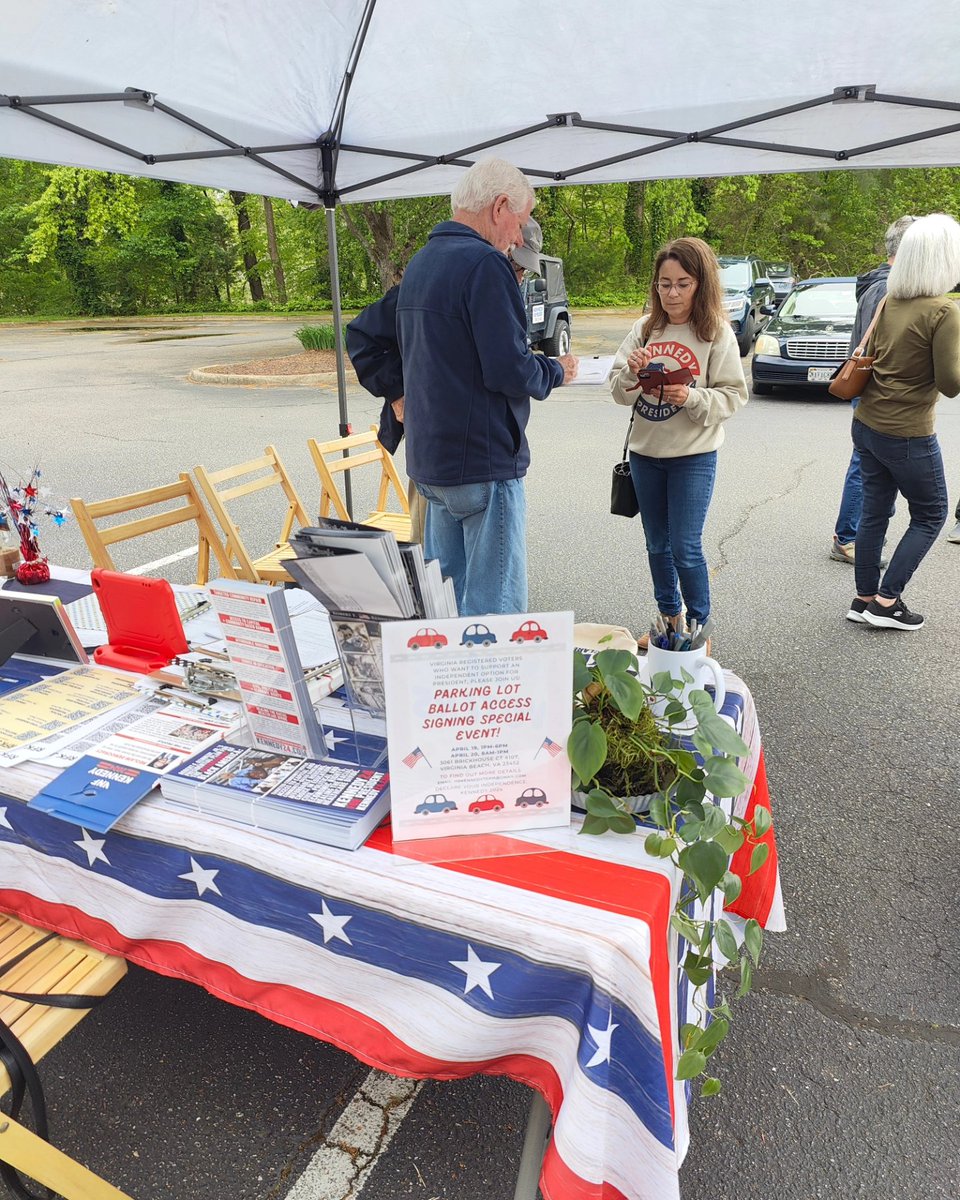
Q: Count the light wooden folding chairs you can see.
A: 4